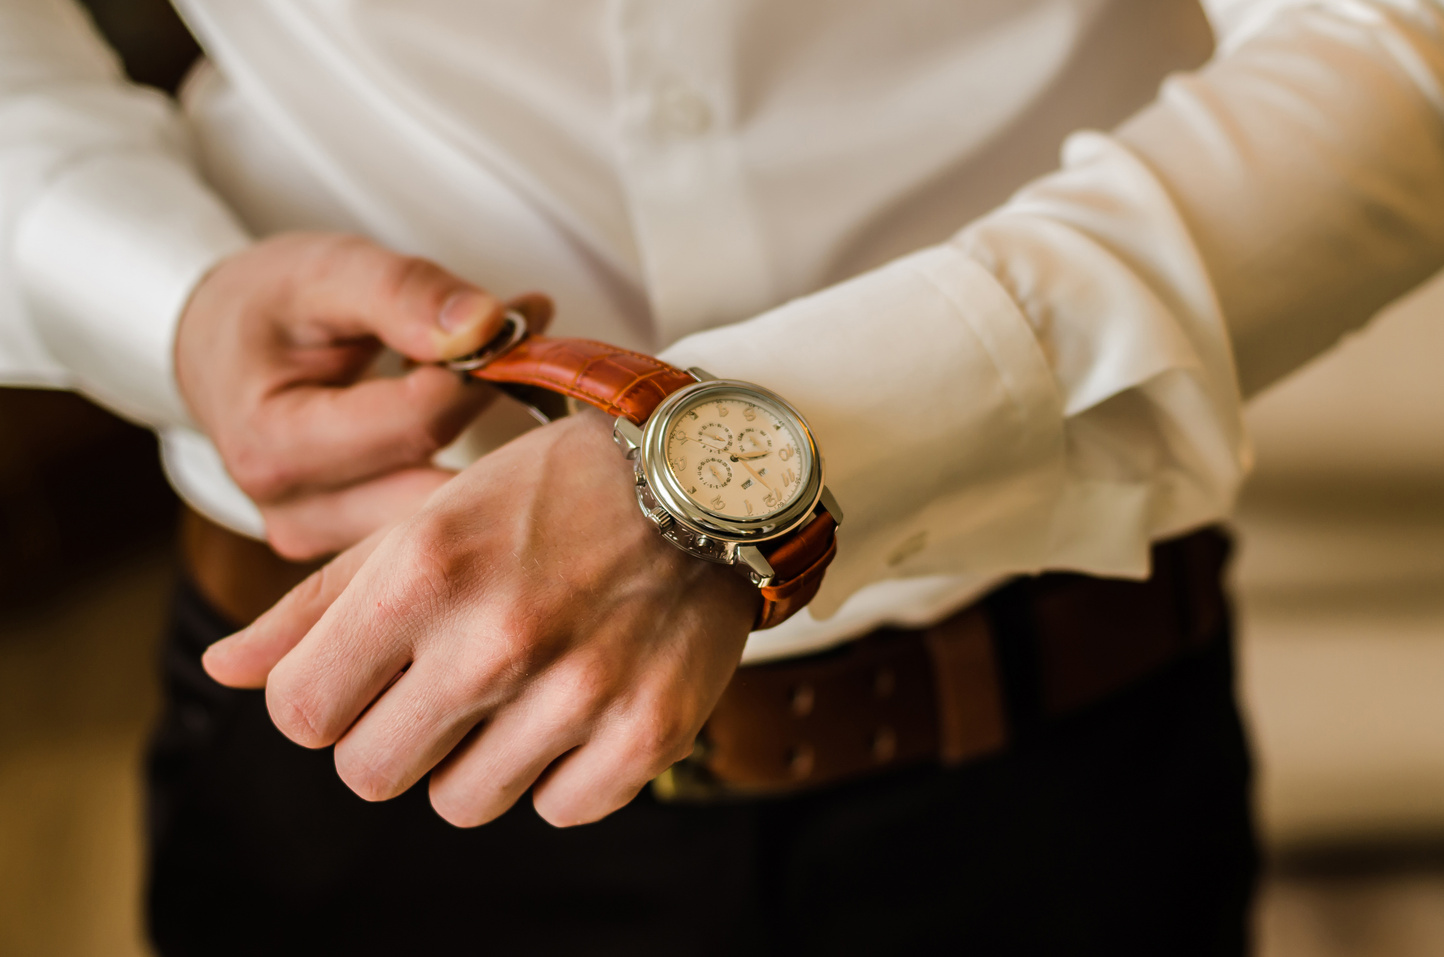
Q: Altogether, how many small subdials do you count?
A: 3